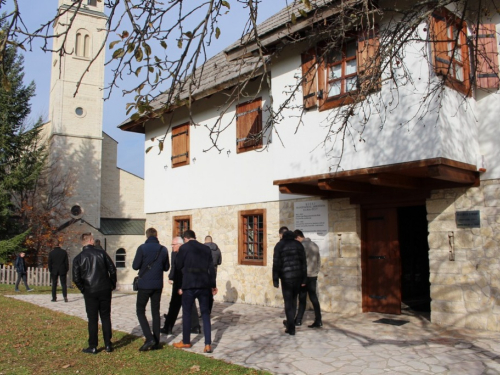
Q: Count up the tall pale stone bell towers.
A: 1